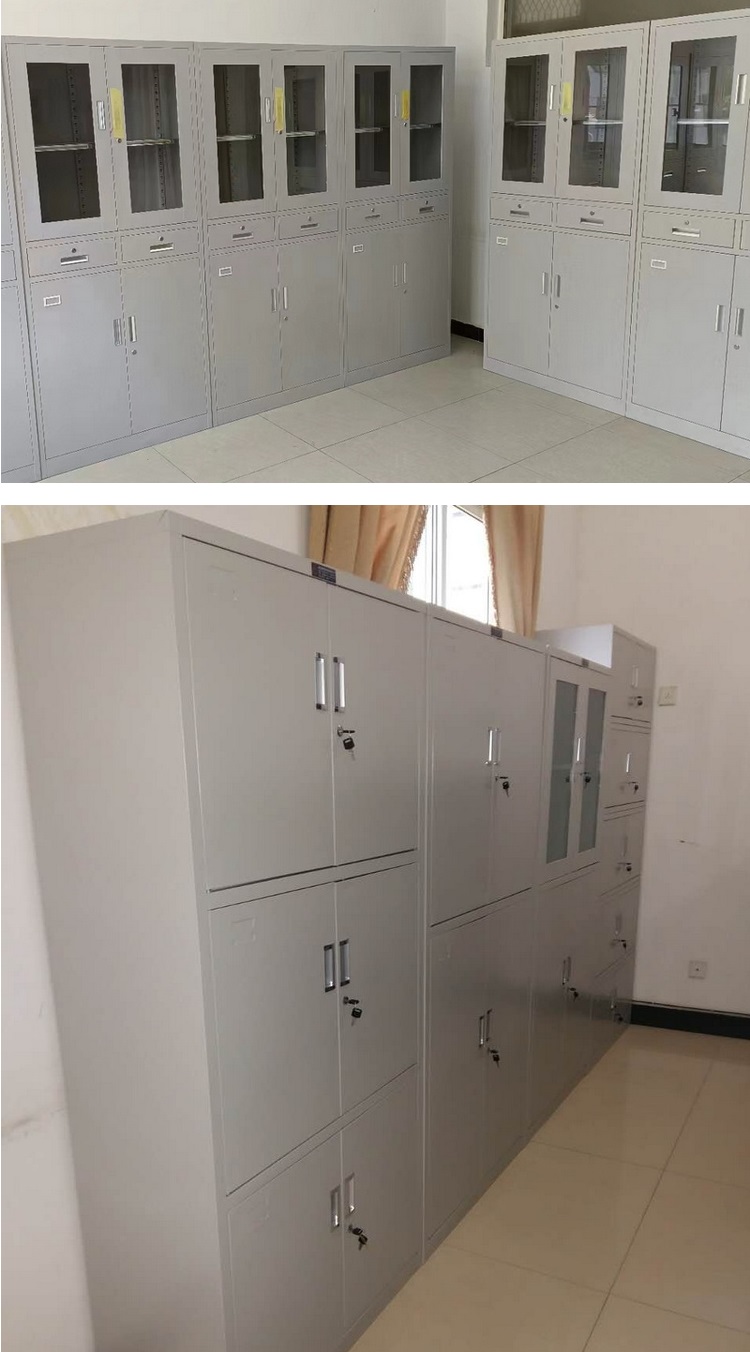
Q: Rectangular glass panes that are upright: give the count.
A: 11